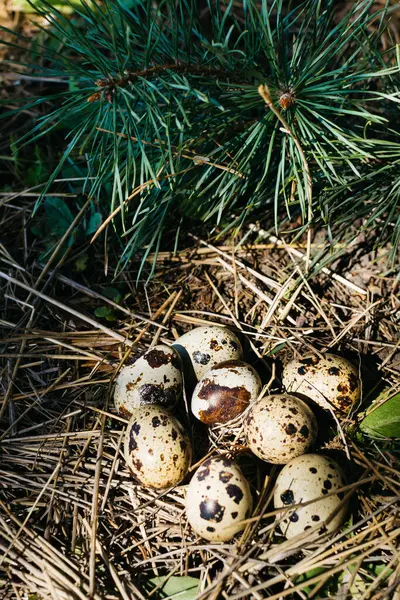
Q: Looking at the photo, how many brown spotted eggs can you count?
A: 8